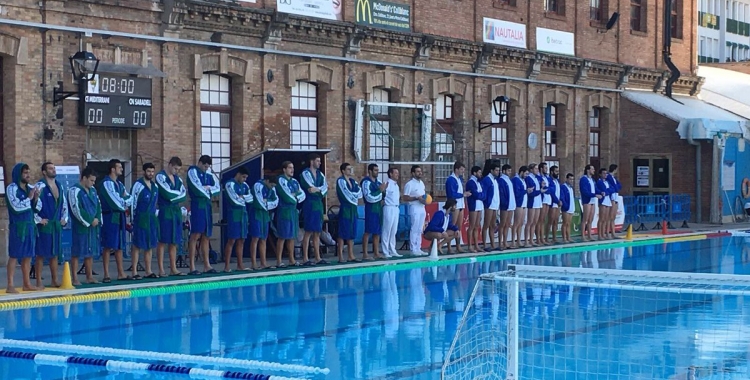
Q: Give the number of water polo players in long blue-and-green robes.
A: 13